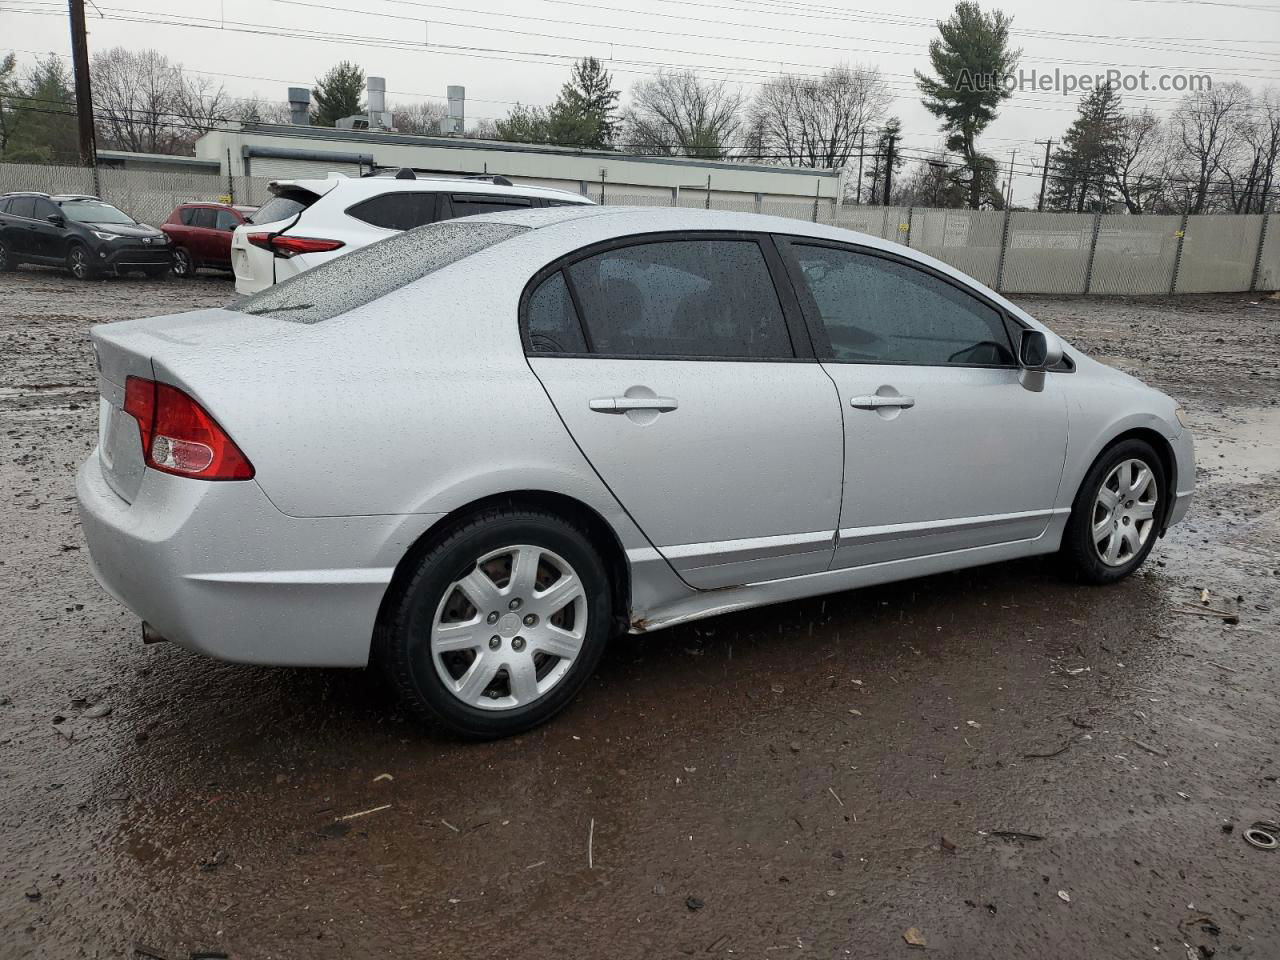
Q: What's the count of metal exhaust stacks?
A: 3